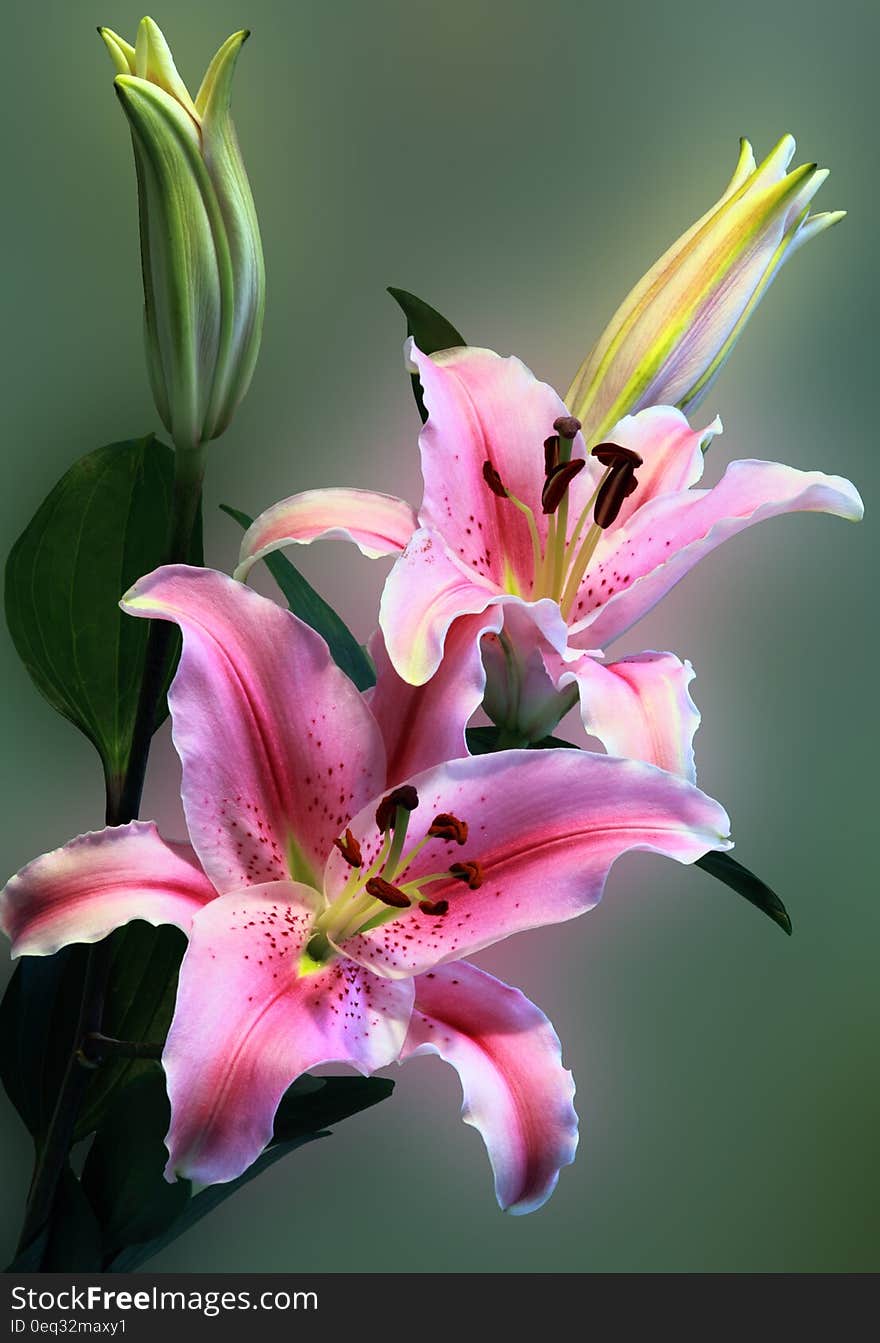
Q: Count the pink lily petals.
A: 12